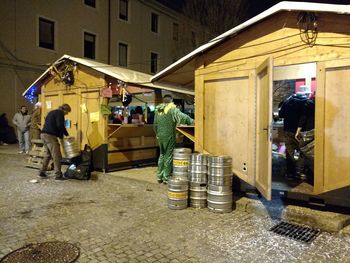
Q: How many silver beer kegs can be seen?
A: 7